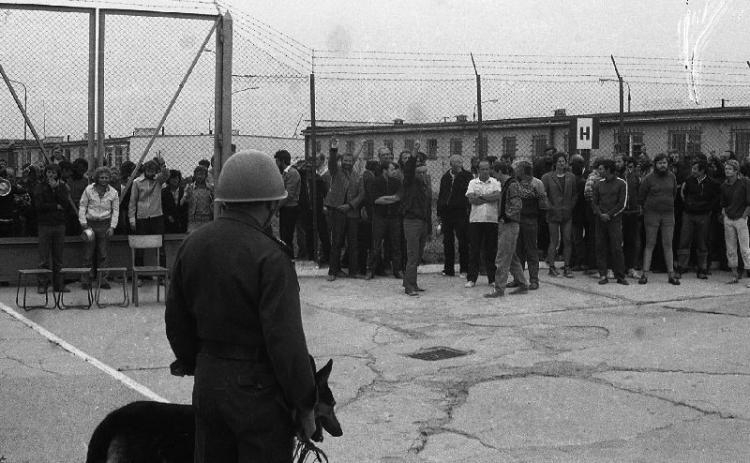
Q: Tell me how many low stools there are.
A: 3